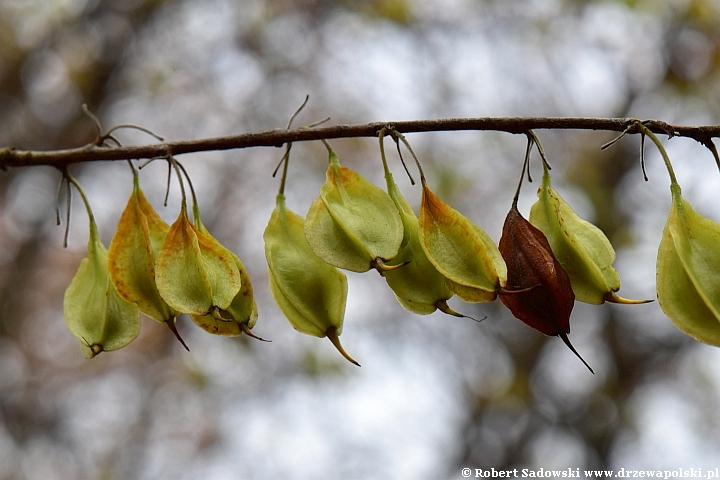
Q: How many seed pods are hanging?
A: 11